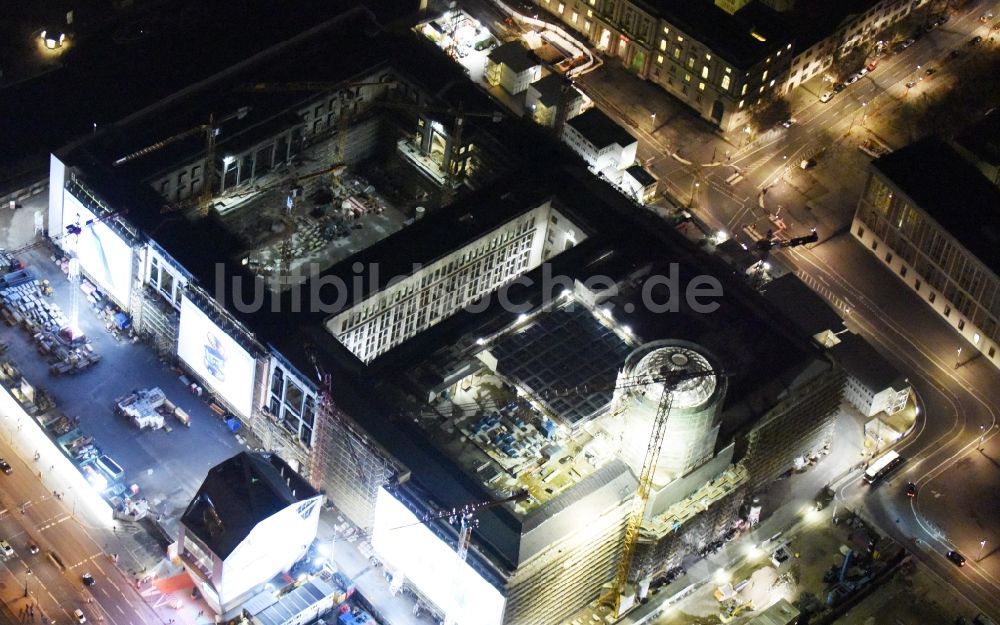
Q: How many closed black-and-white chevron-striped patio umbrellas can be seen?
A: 0